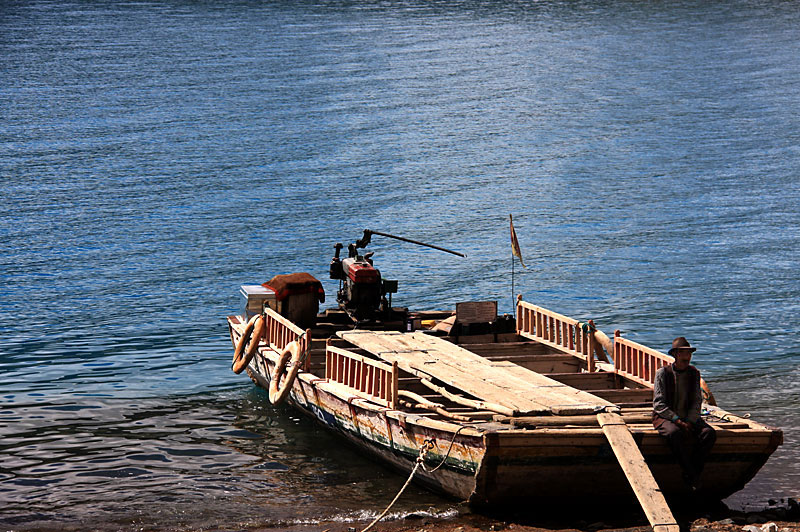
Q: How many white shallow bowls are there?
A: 0